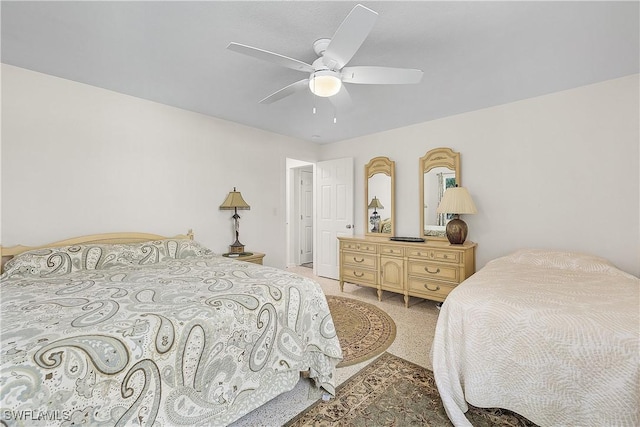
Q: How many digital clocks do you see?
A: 0